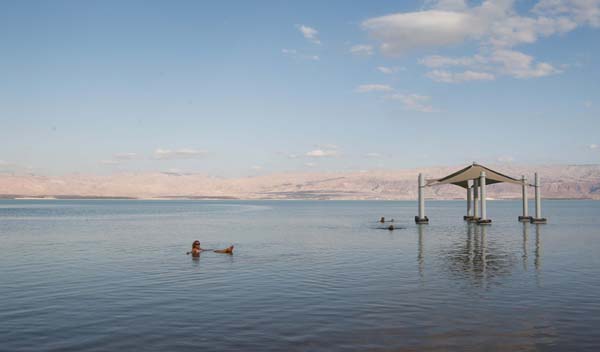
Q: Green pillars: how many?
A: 0